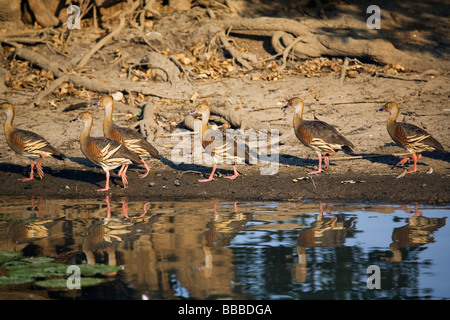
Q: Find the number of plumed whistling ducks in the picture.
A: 6